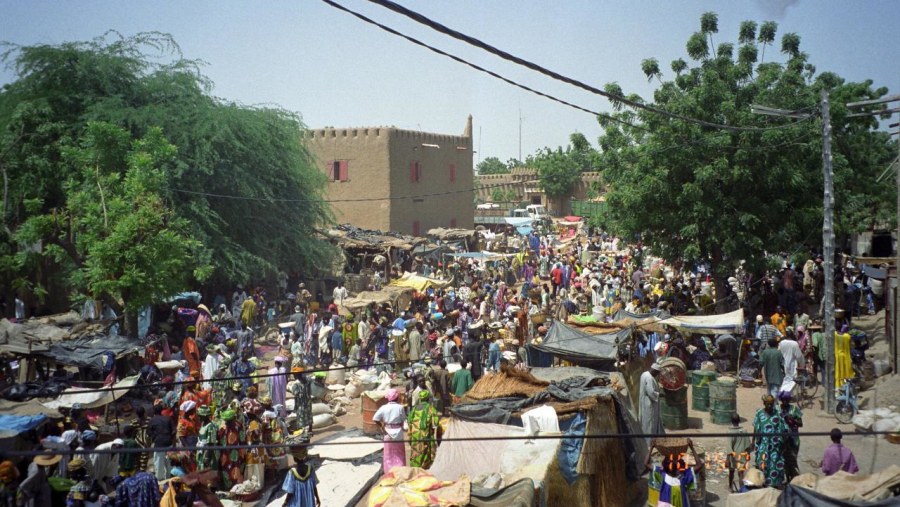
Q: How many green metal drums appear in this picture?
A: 3